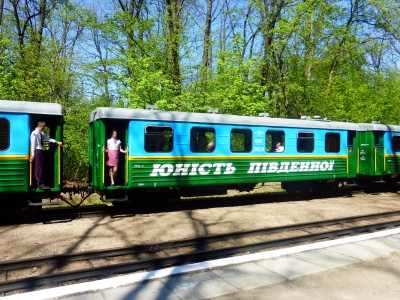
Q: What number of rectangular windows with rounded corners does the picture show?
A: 8